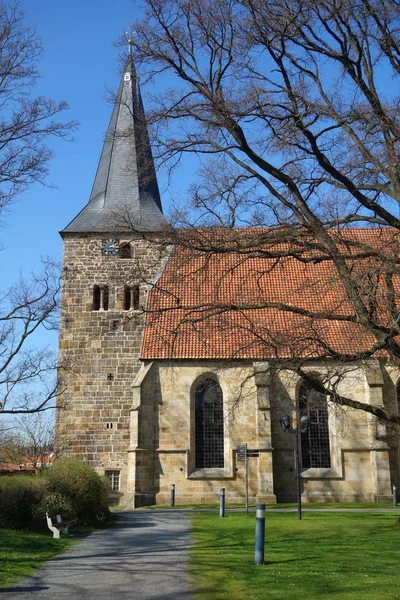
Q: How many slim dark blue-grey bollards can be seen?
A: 4